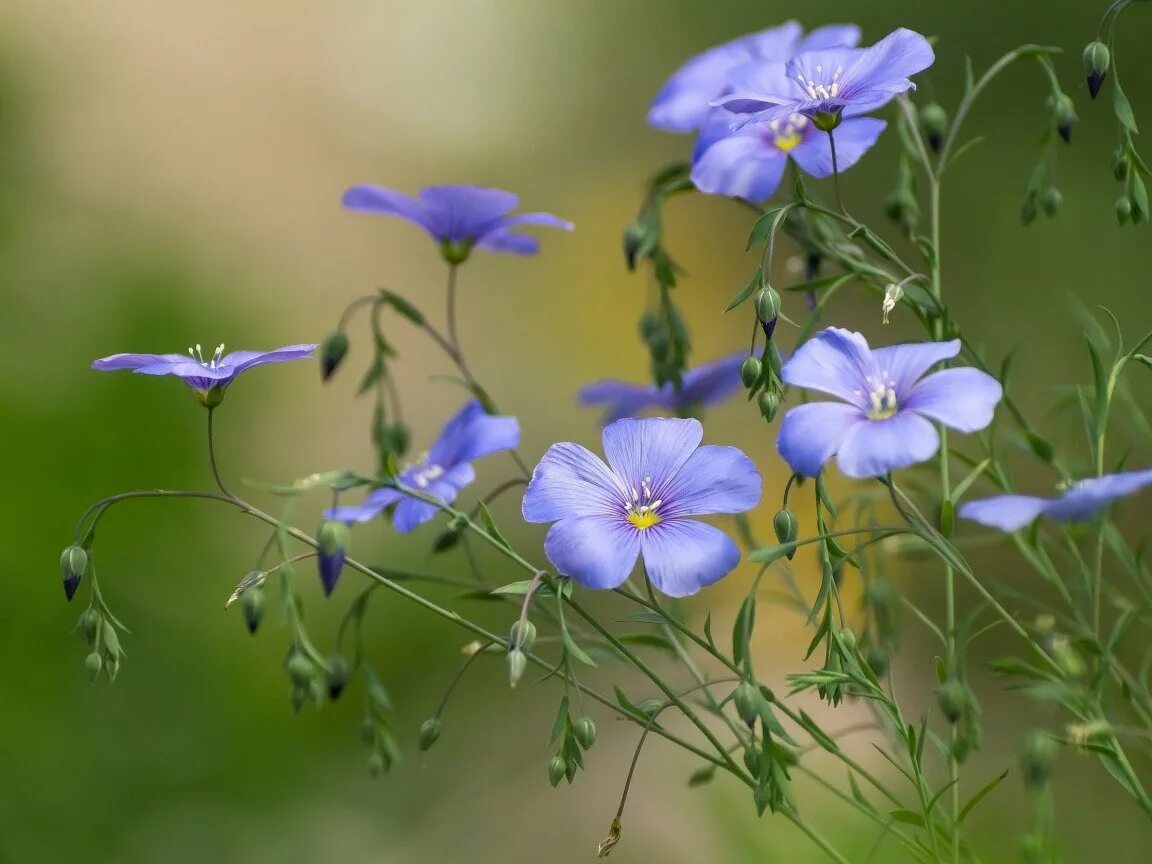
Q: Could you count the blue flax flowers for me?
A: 10